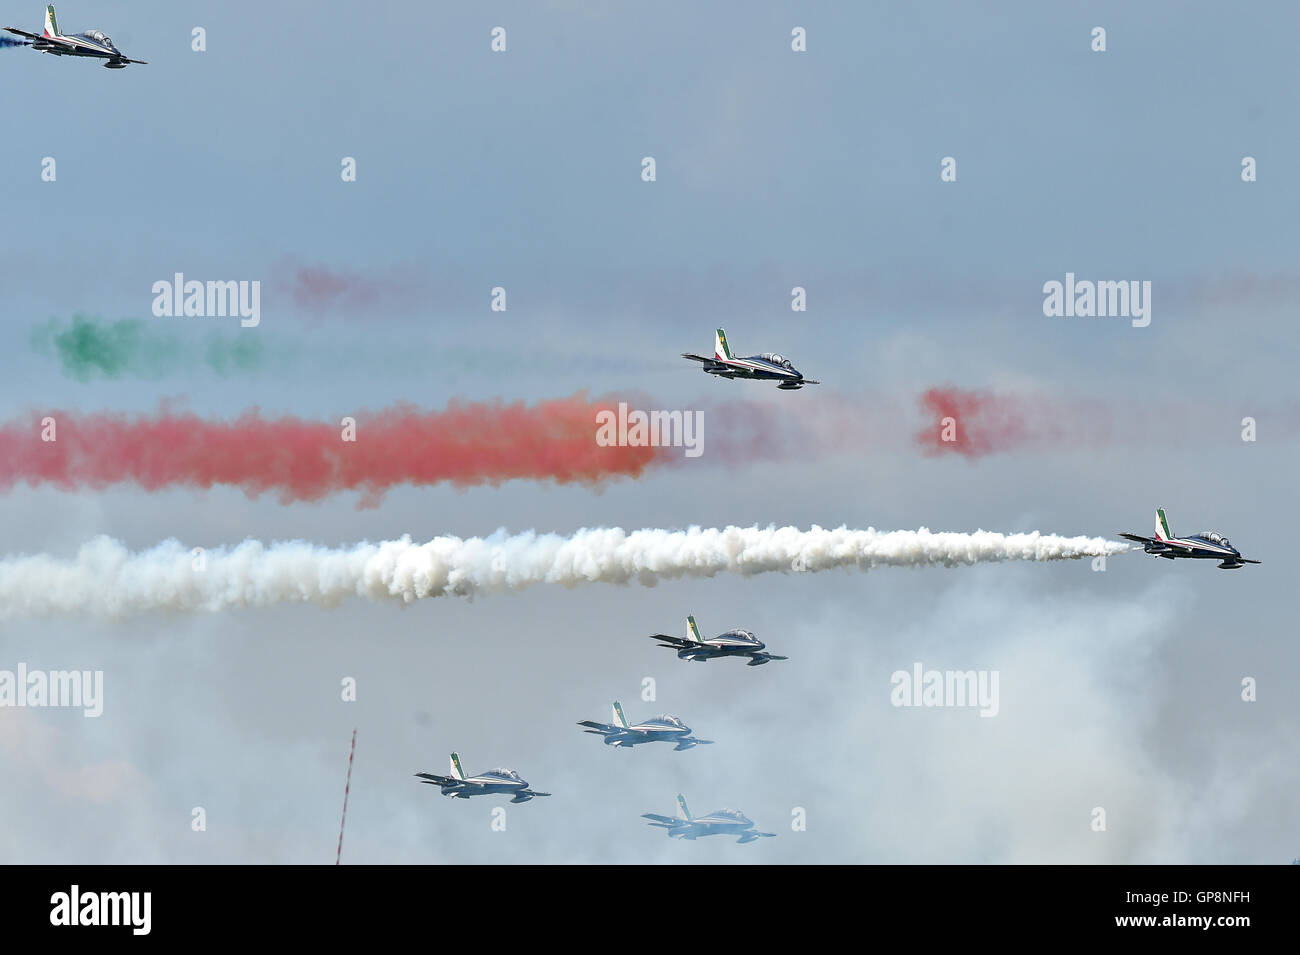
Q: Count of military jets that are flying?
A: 7